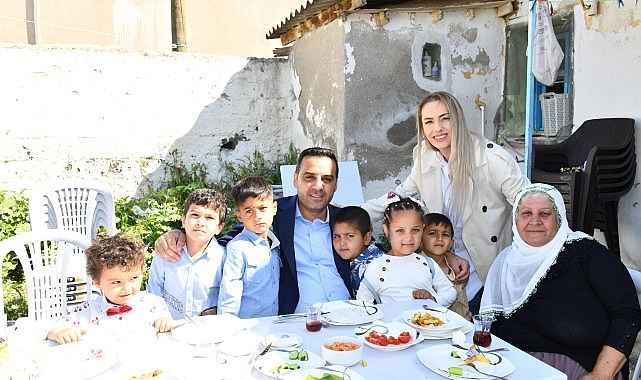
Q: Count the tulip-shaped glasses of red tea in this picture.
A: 2